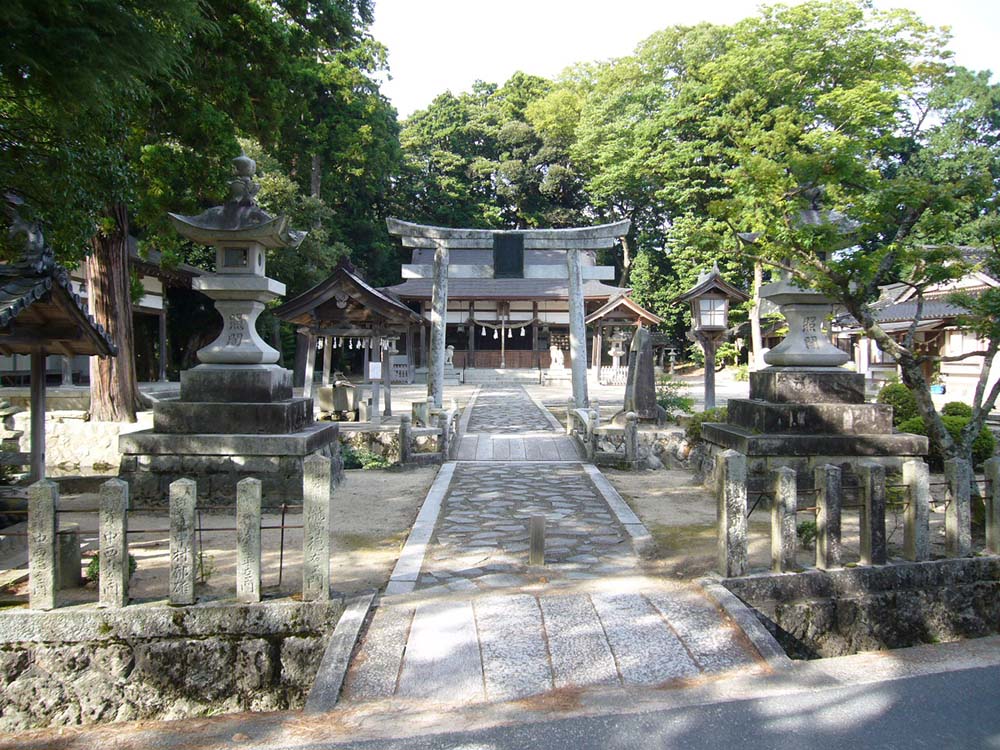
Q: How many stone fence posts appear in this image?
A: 12